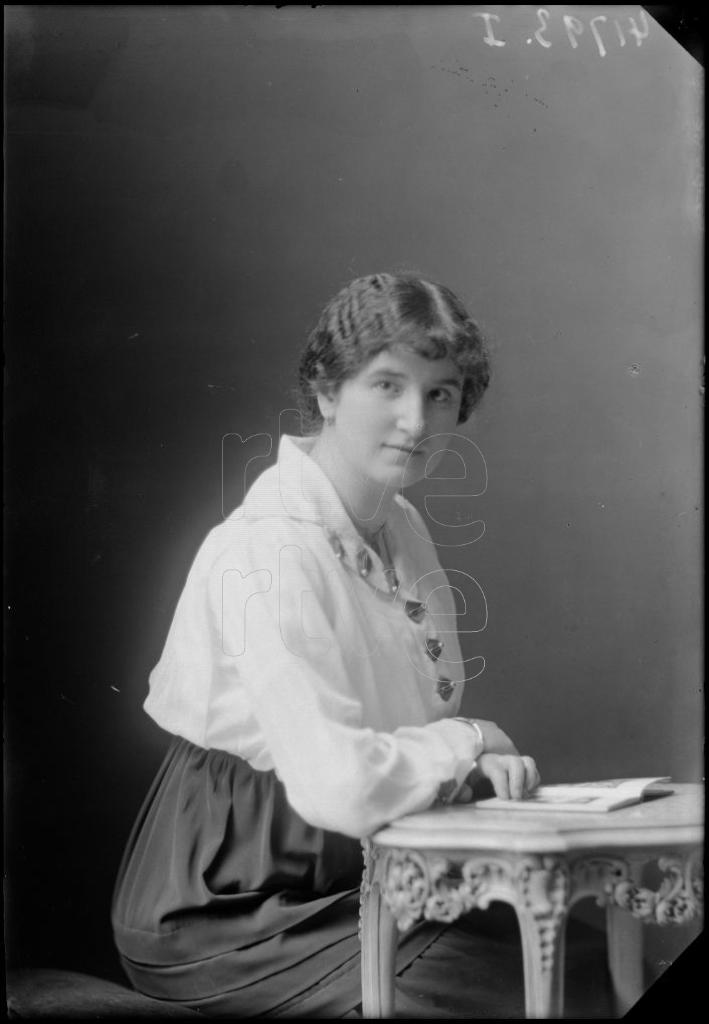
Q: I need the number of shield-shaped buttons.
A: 3